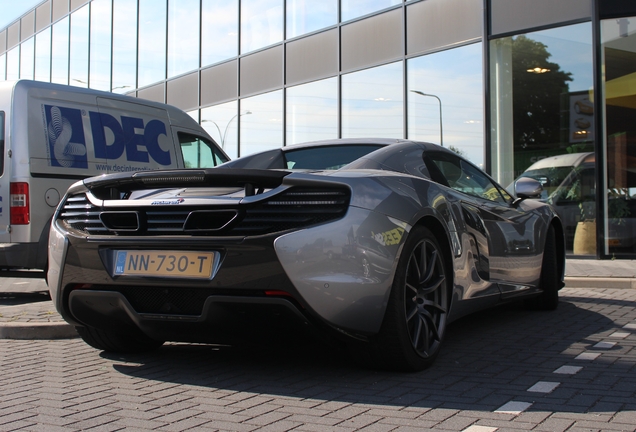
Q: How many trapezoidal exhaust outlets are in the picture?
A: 2